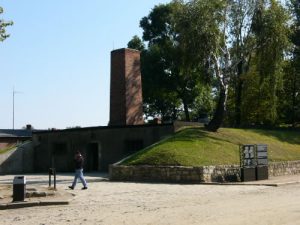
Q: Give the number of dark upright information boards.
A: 2